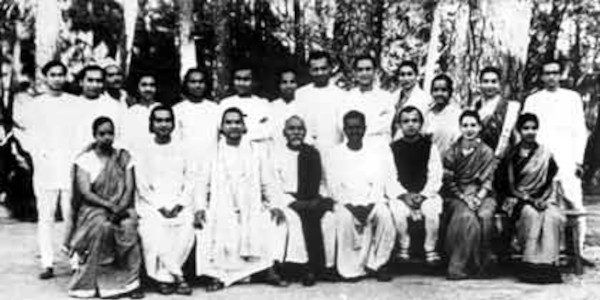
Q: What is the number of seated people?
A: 8